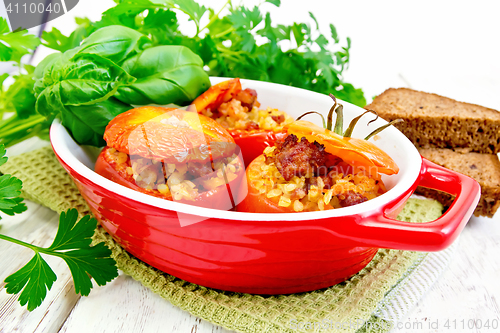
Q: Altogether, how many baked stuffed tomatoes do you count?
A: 3